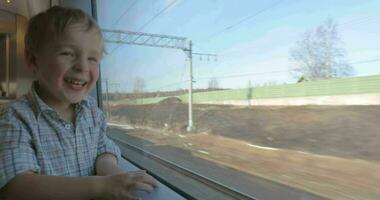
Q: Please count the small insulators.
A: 3